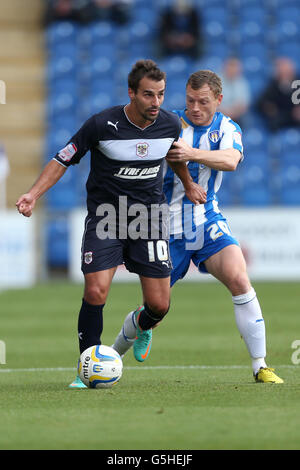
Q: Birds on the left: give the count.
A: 0